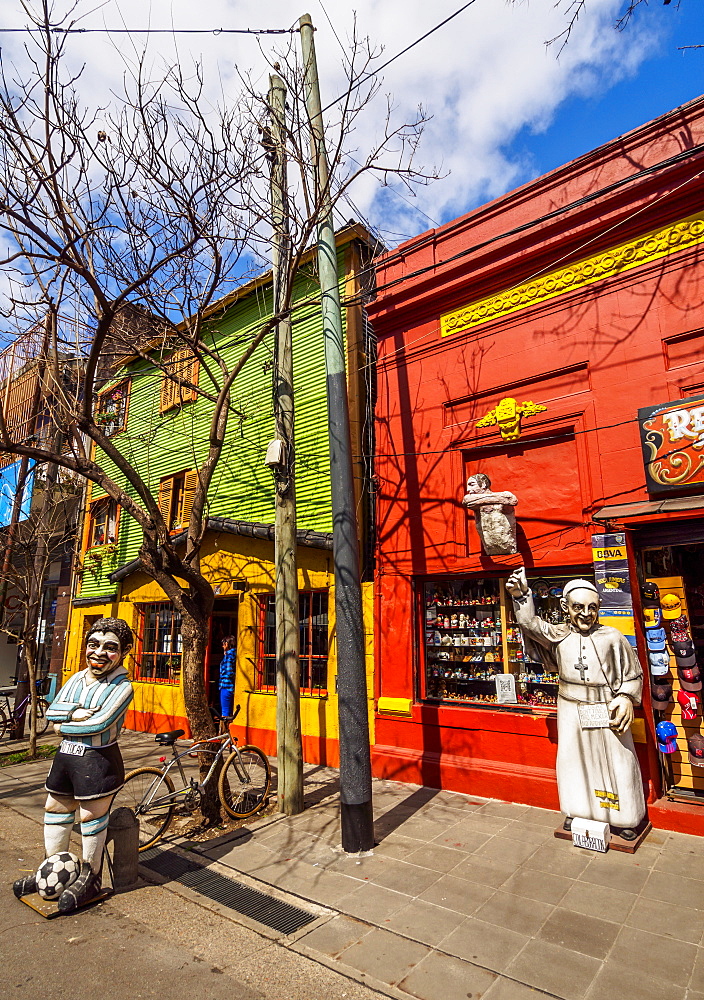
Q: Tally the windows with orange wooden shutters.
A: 2